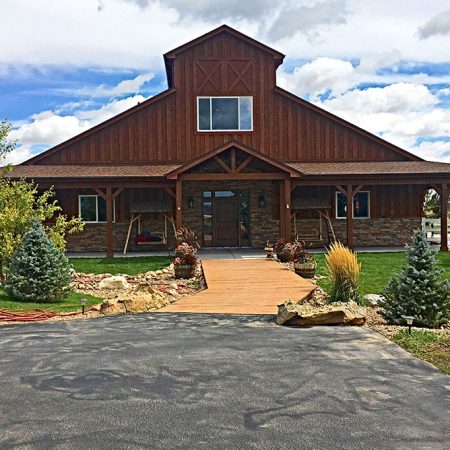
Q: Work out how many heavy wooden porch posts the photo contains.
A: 5